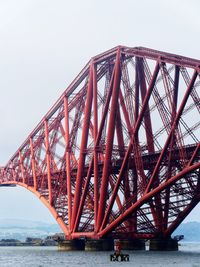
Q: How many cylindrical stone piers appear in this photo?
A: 4